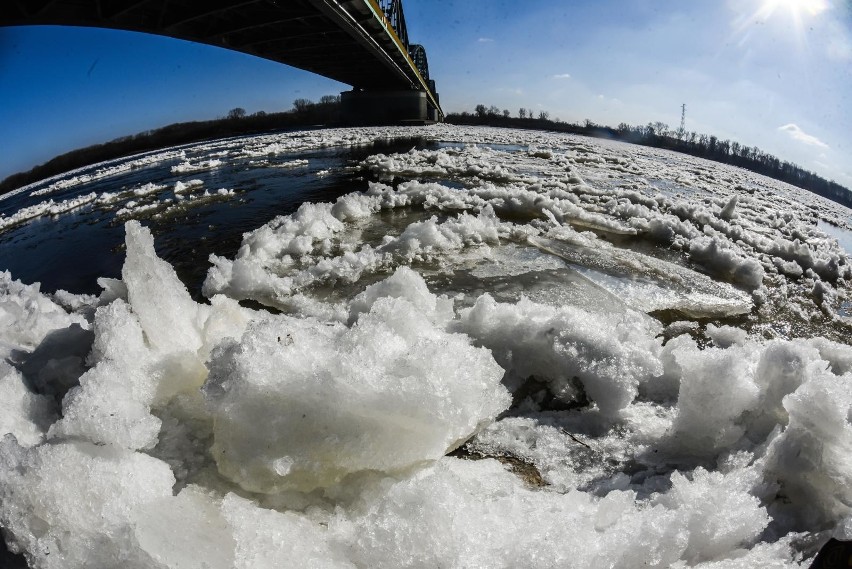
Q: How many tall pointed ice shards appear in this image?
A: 1